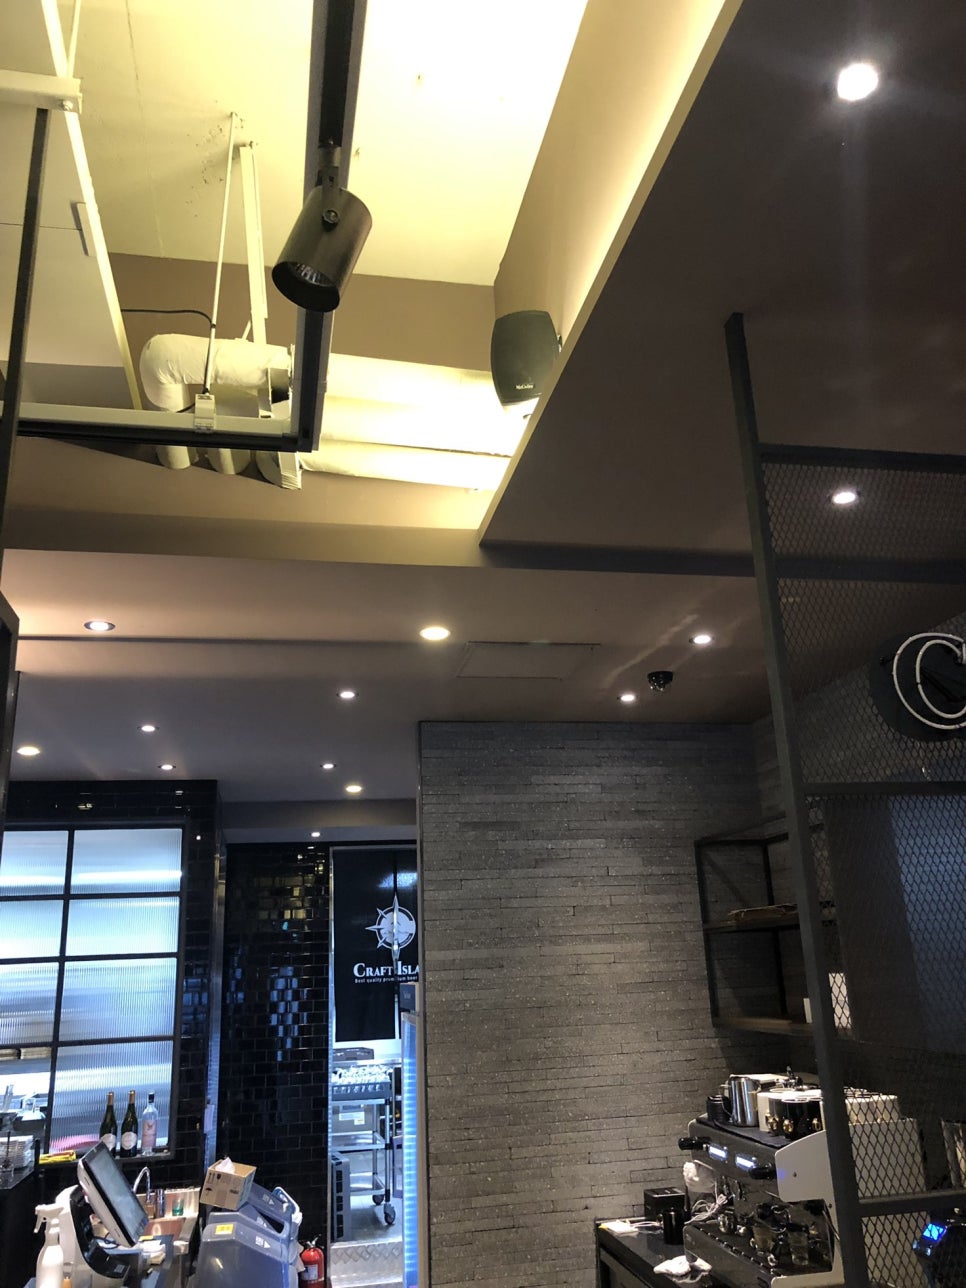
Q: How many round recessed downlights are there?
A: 13